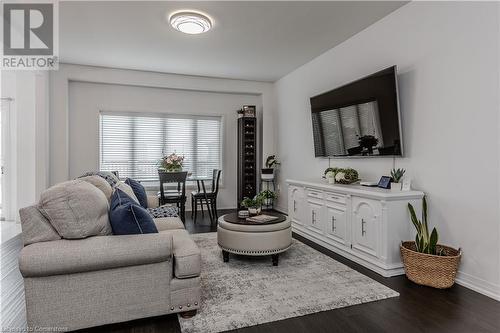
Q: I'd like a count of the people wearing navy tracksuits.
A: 0